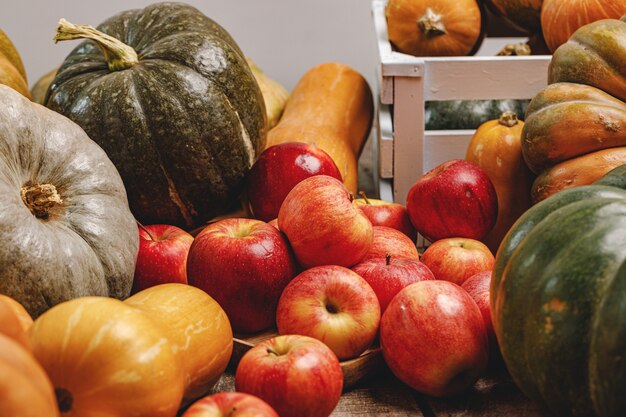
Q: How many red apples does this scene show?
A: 14